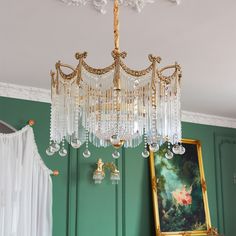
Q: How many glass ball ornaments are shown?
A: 12